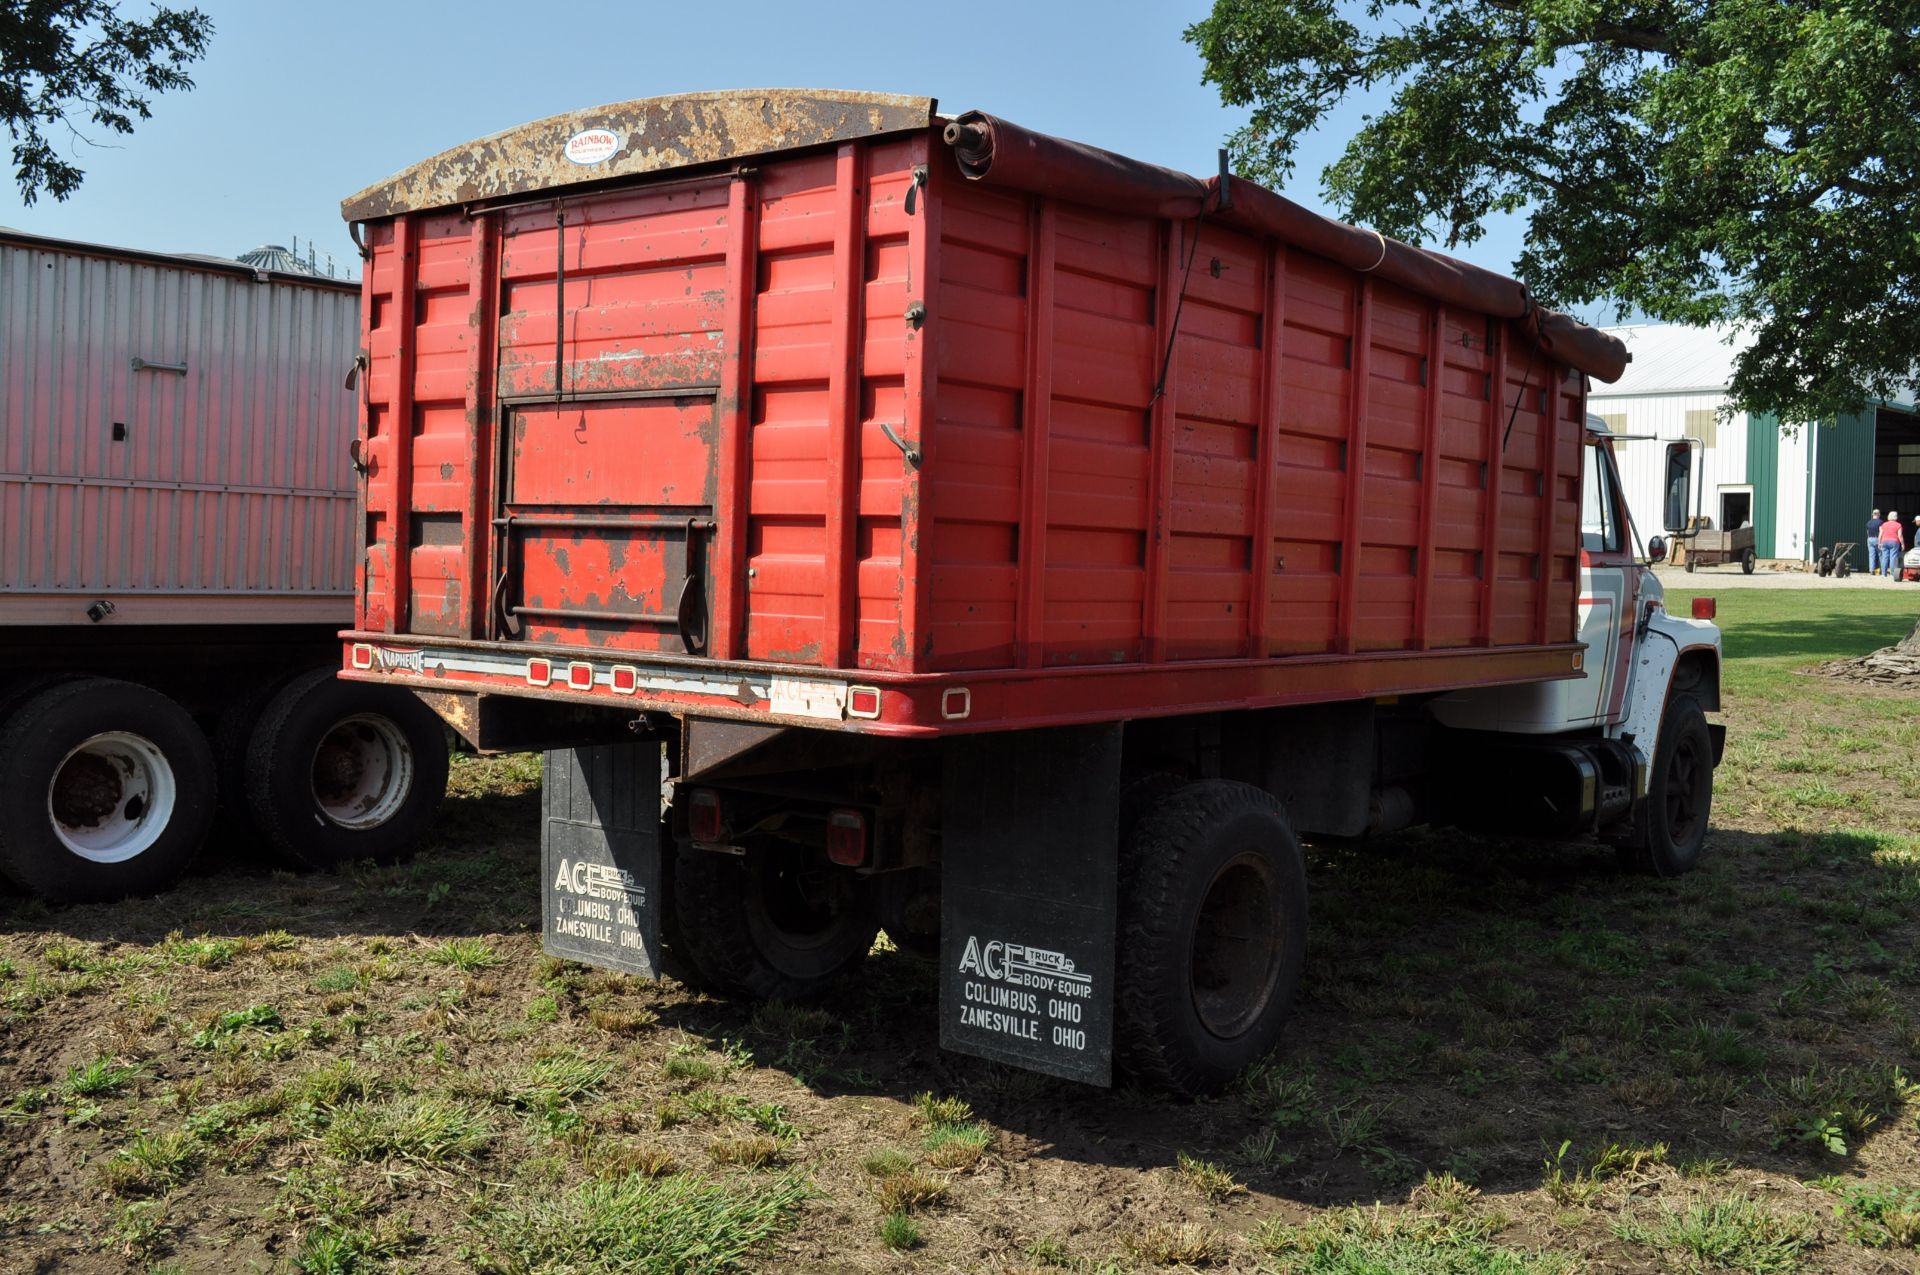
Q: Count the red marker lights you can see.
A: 6